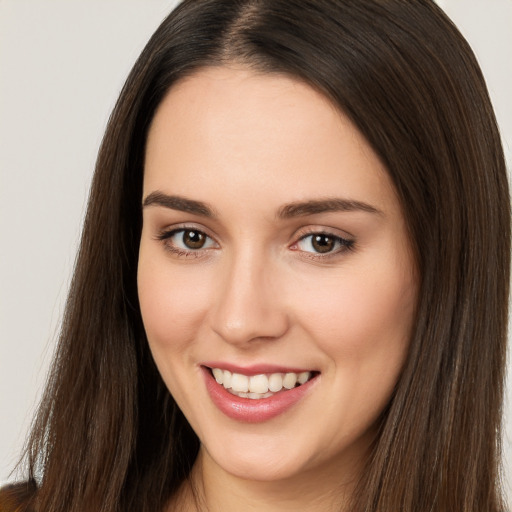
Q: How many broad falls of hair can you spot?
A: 2